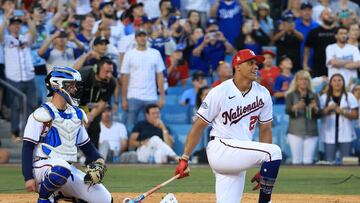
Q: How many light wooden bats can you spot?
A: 1